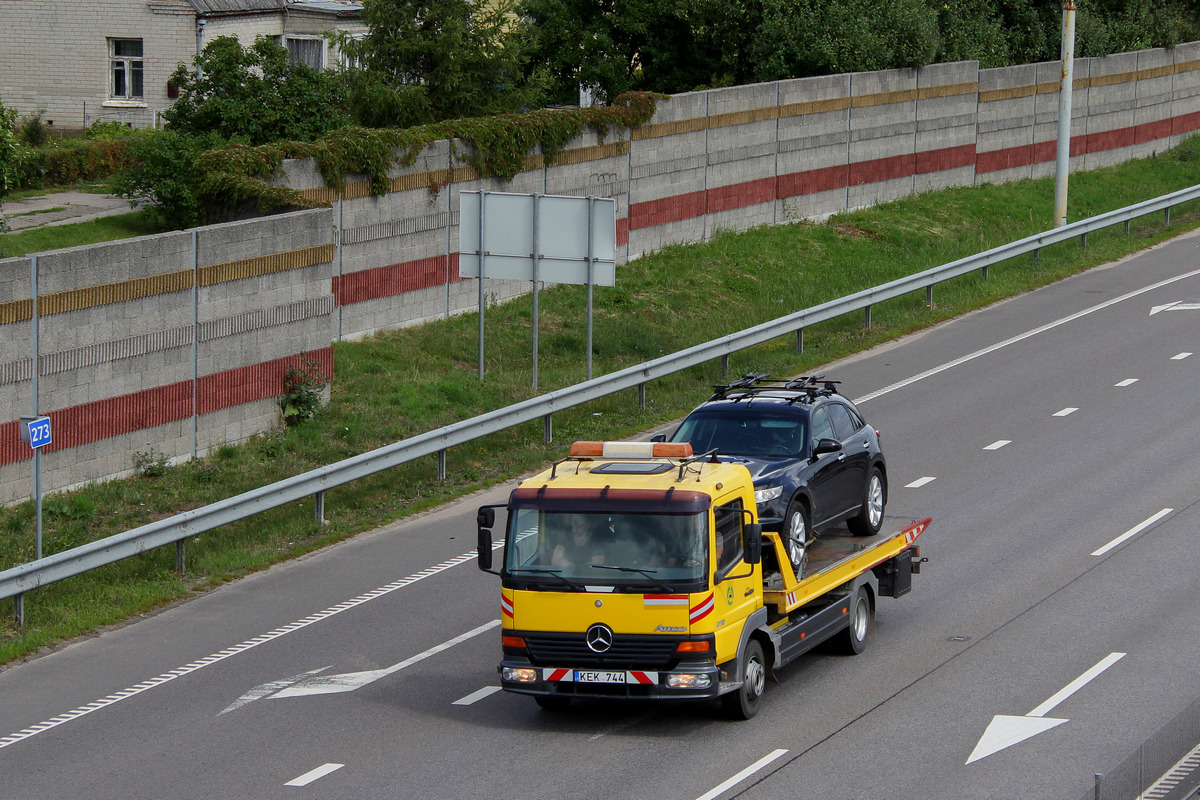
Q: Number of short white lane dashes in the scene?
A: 7